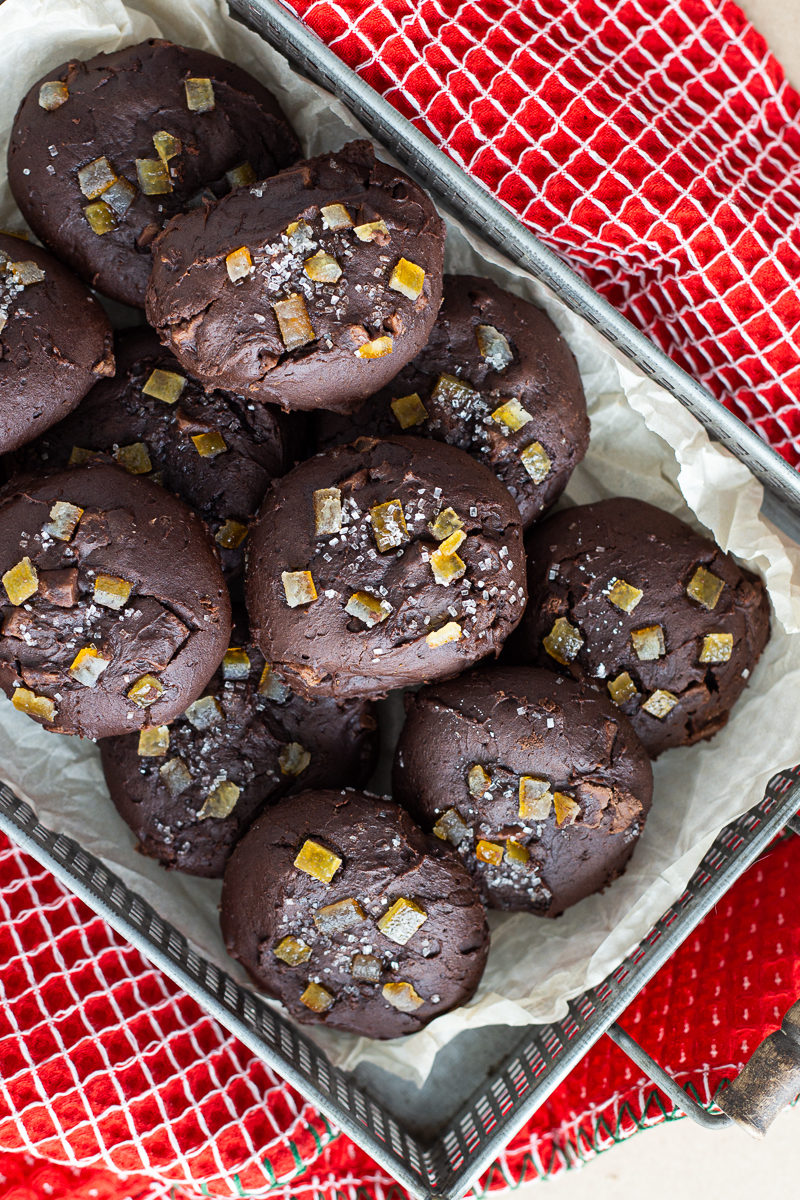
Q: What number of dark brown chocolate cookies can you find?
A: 11